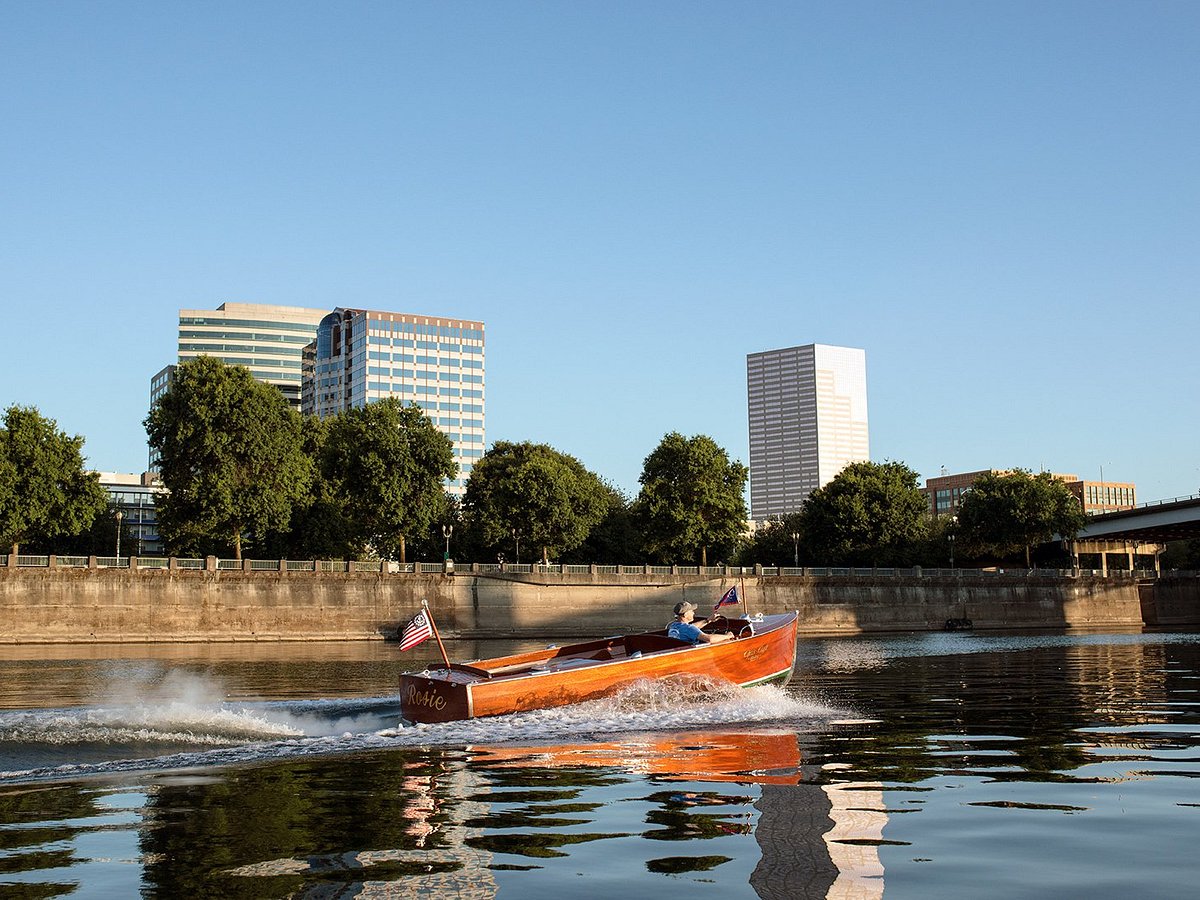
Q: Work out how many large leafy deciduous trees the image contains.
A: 7